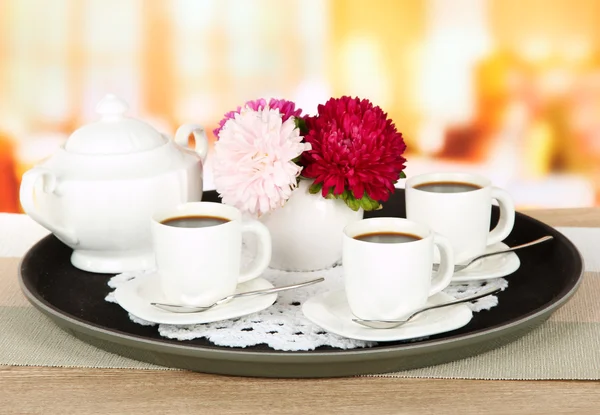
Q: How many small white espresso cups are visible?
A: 3